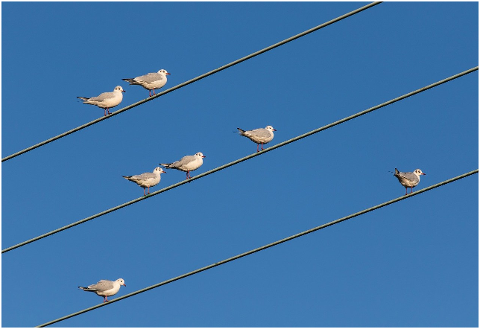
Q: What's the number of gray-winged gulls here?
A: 7